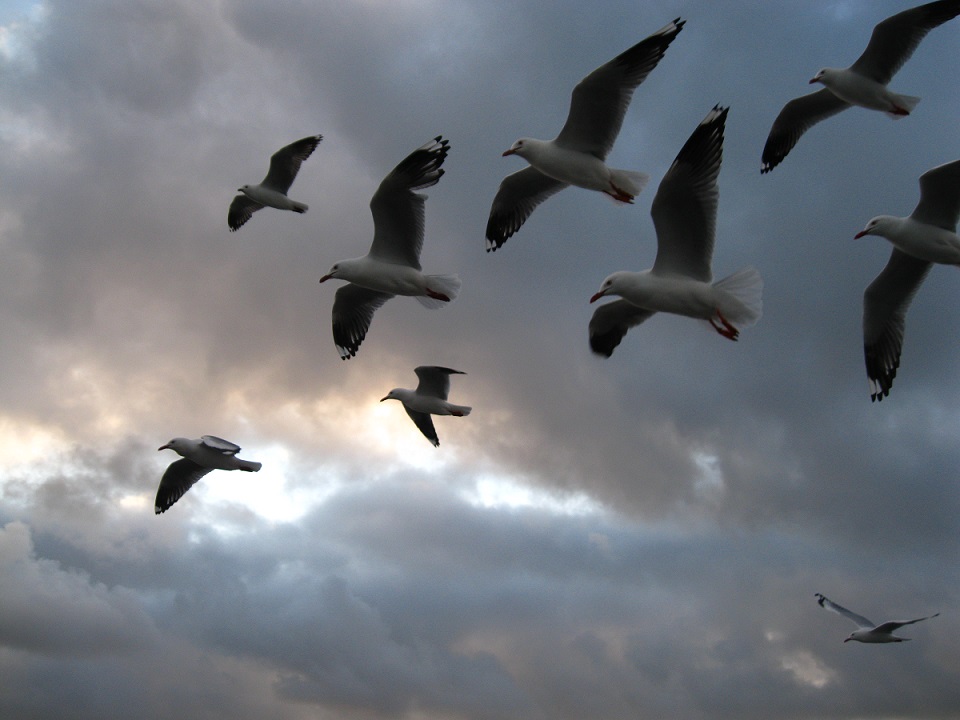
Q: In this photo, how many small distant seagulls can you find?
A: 4